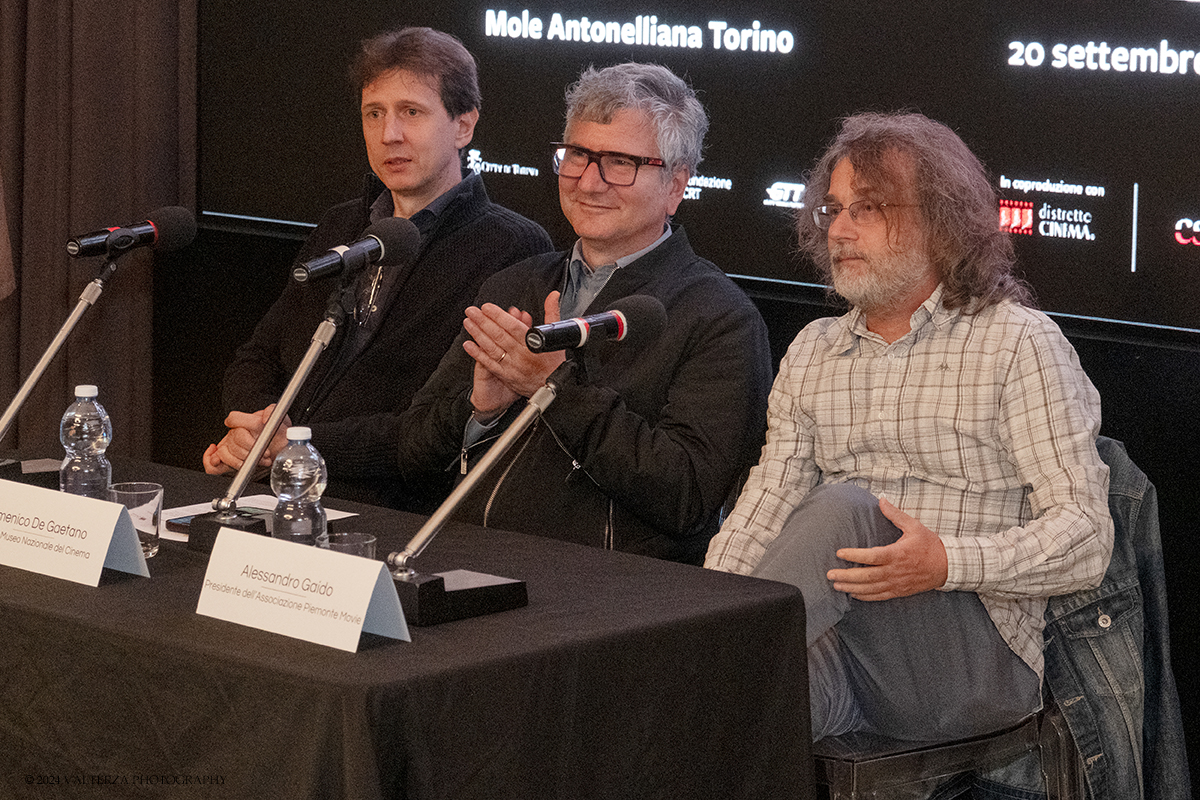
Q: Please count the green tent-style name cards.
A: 0